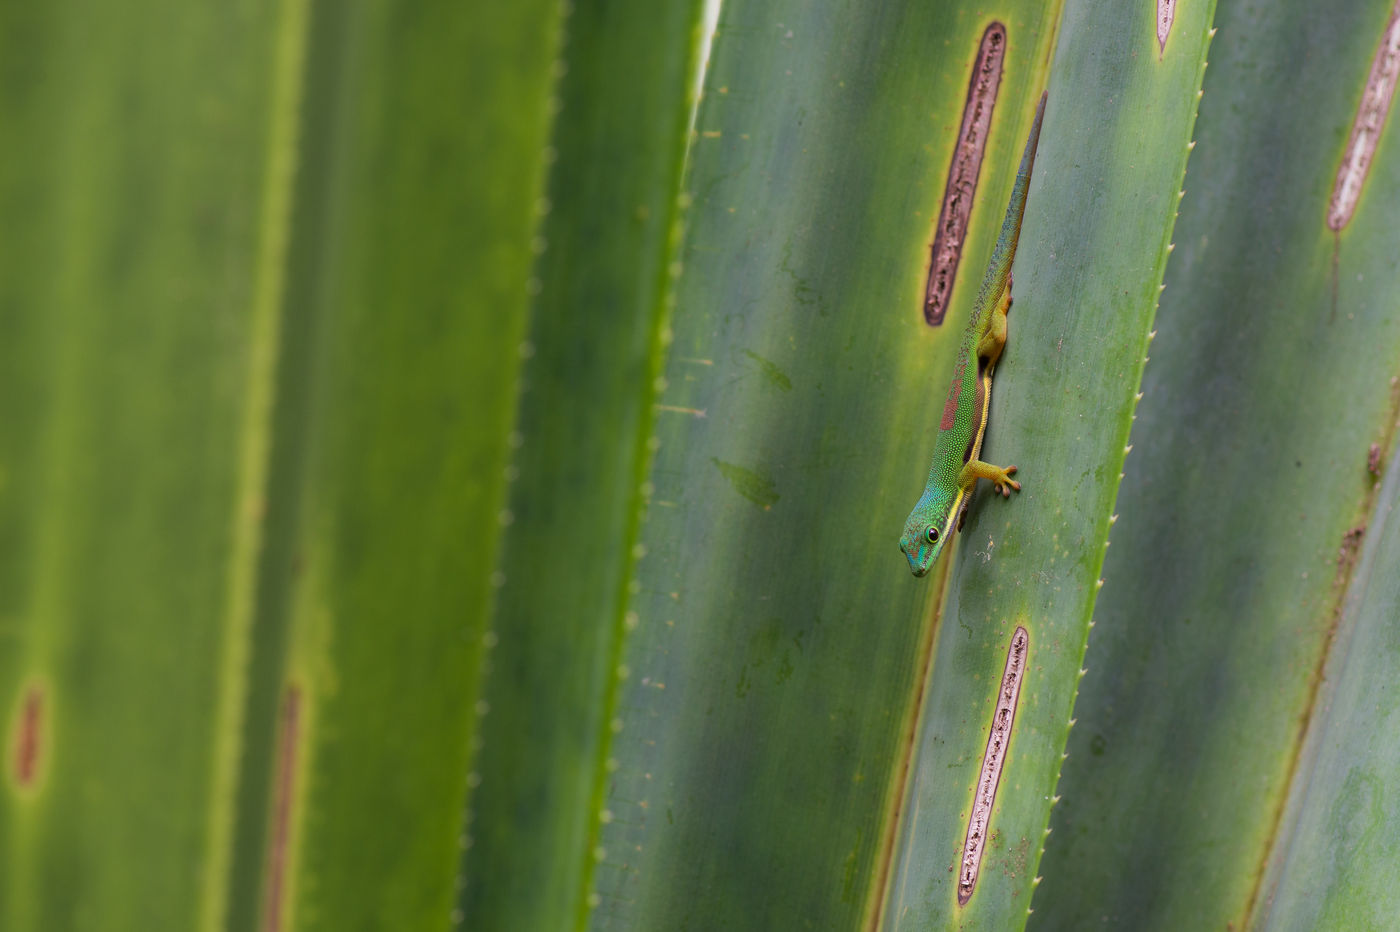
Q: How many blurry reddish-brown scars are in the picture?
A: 2